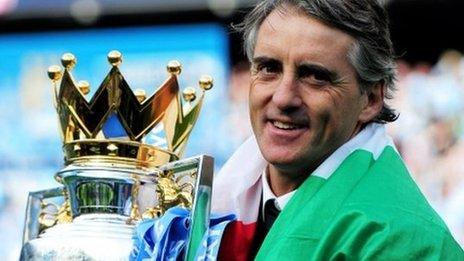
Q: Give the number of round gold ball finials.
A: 8